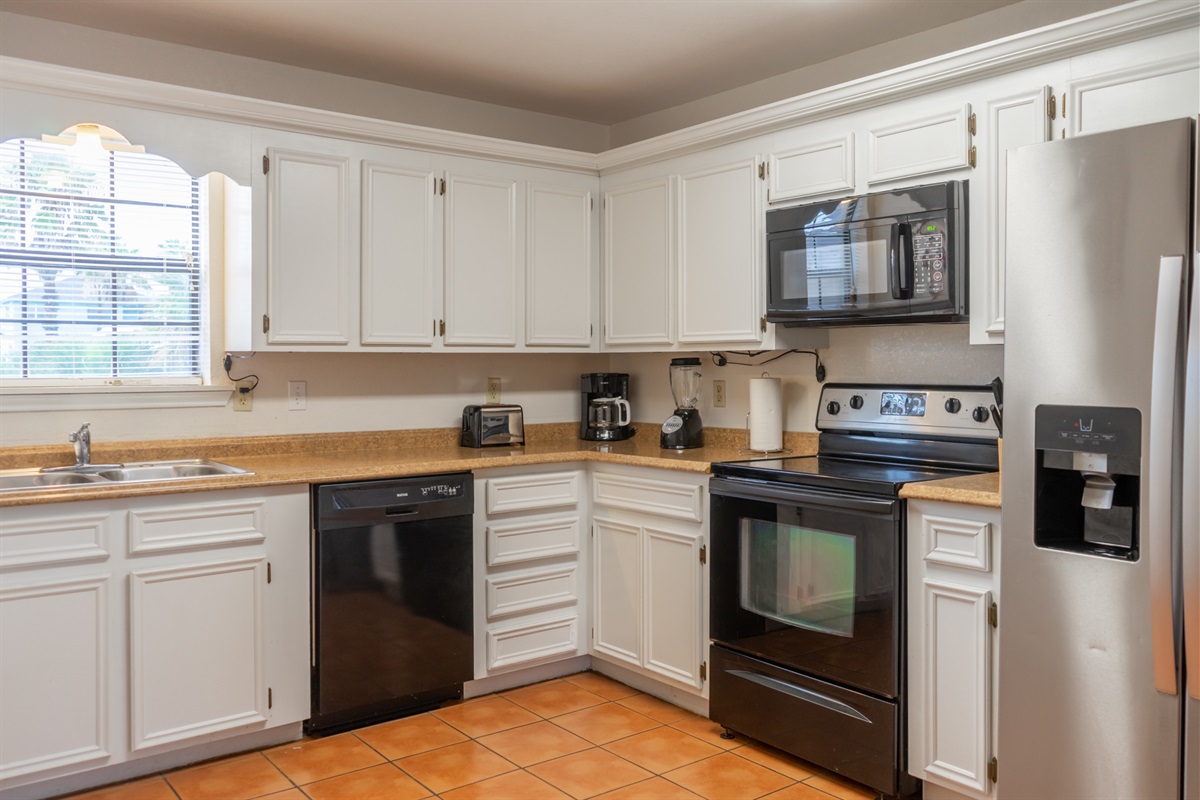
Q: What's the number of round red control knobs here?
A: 0